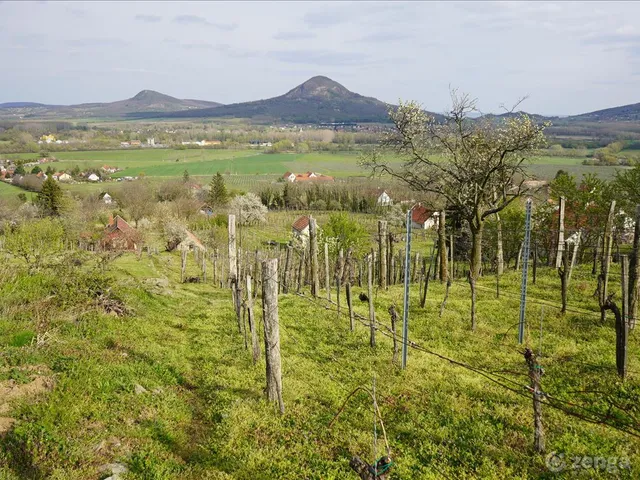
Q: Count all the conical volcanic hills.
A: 2